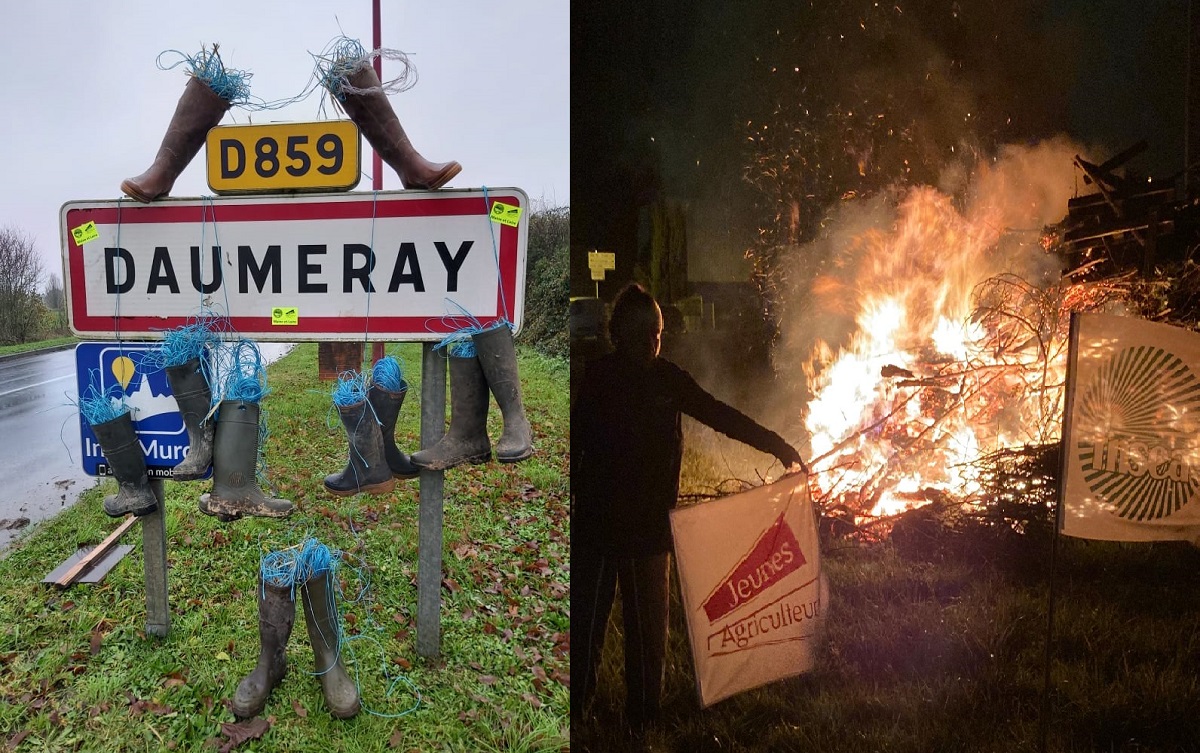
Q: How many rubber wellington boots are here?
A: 11